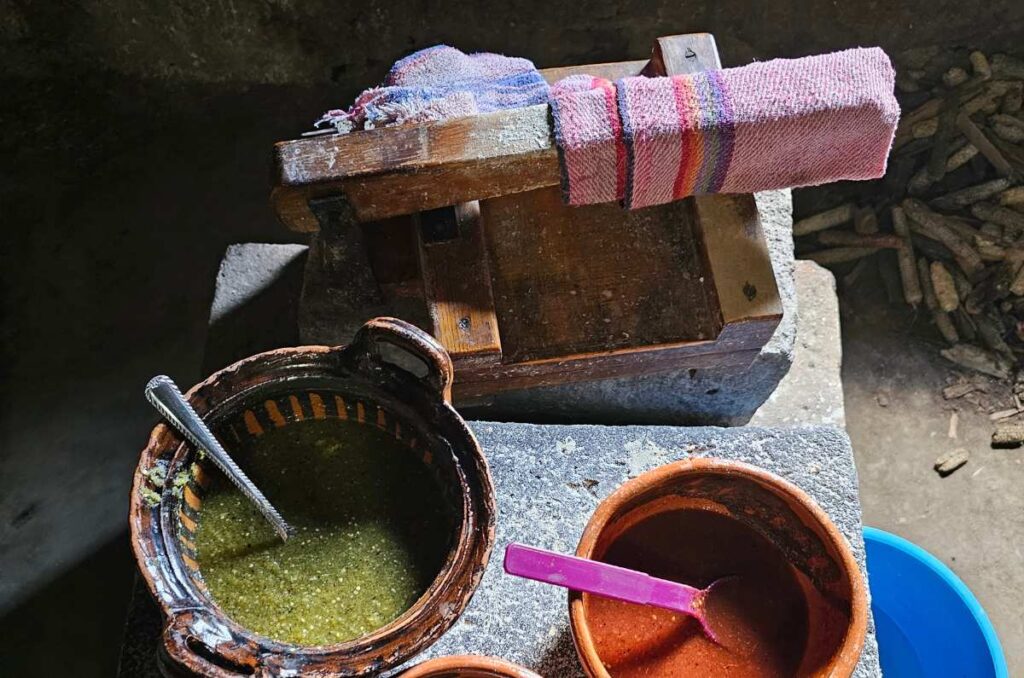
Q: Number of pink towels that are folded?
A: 1